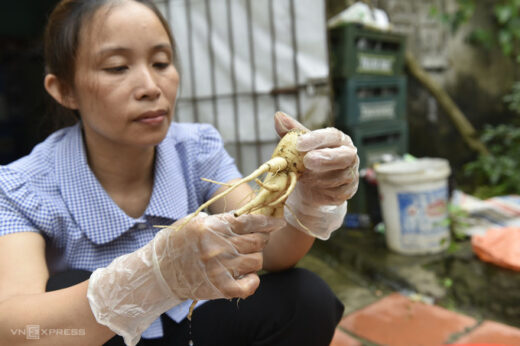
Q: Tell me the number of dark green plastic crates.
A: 3